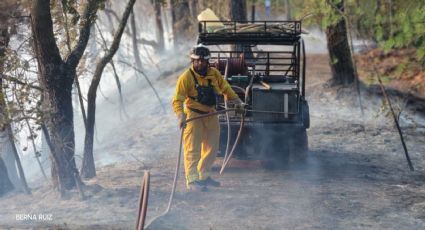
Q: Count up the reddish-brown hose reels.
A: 1